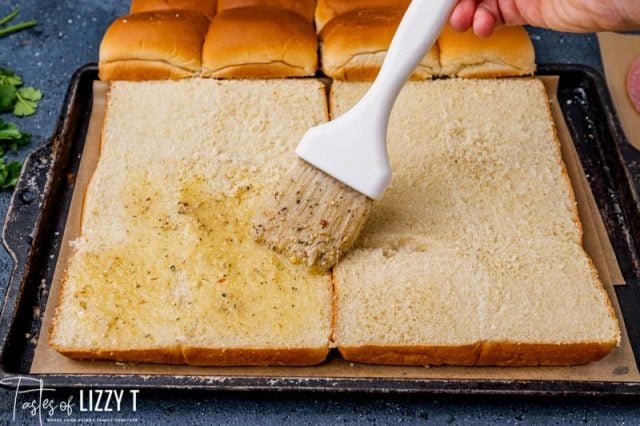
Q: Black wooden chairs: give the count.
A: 0